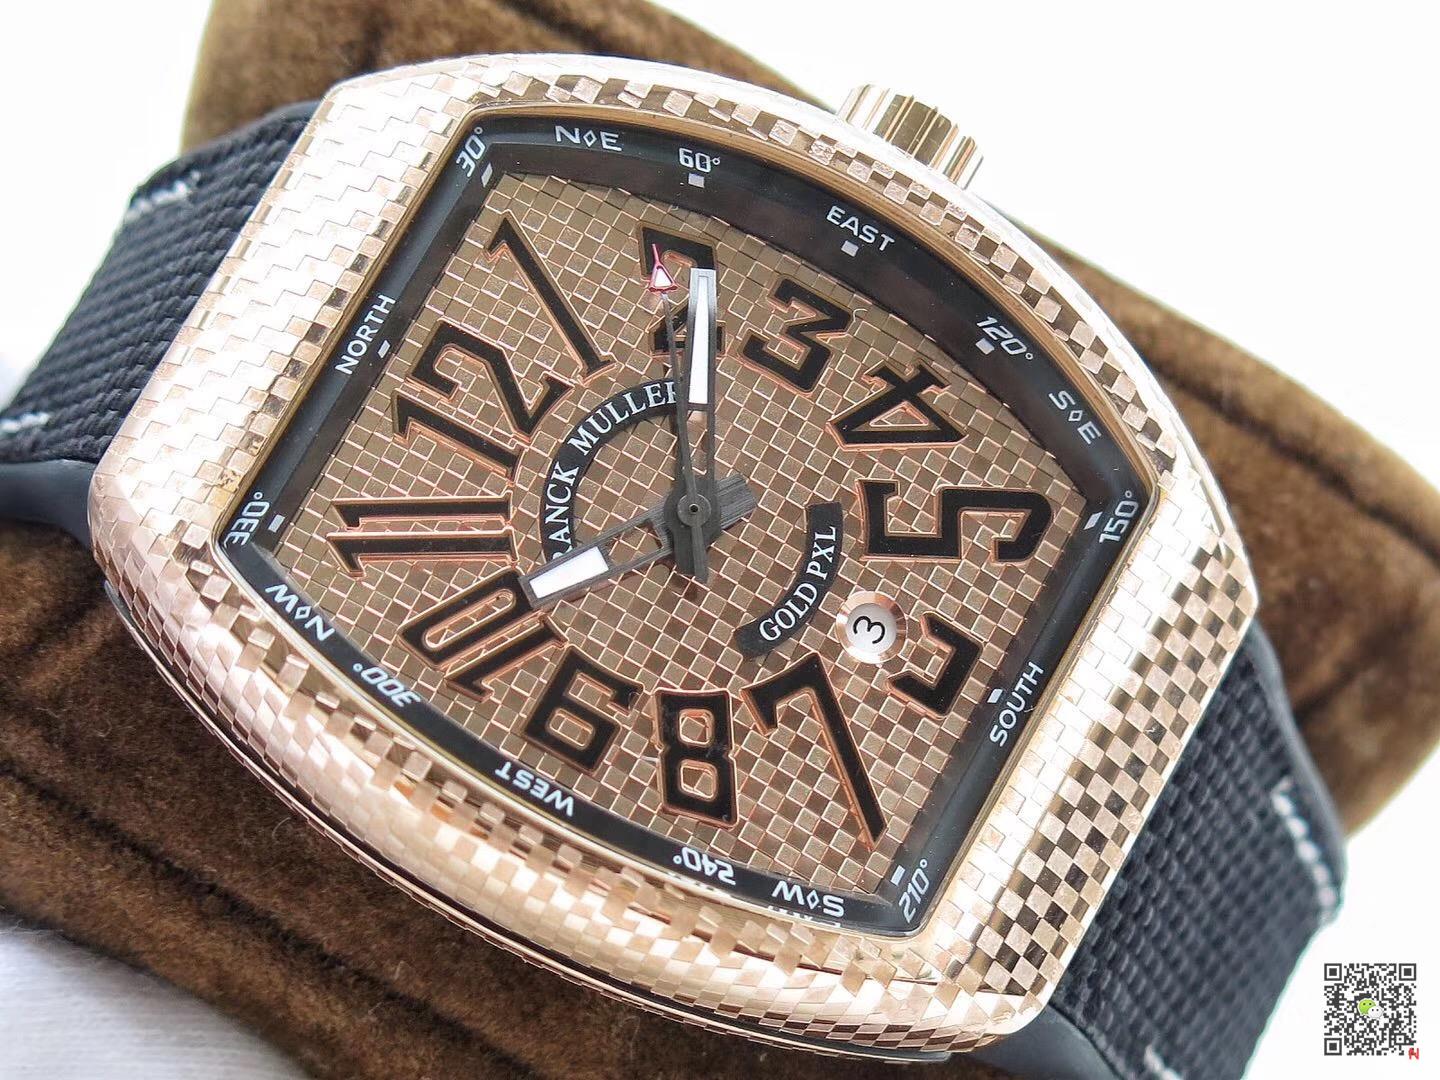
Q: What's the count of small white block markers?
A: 9